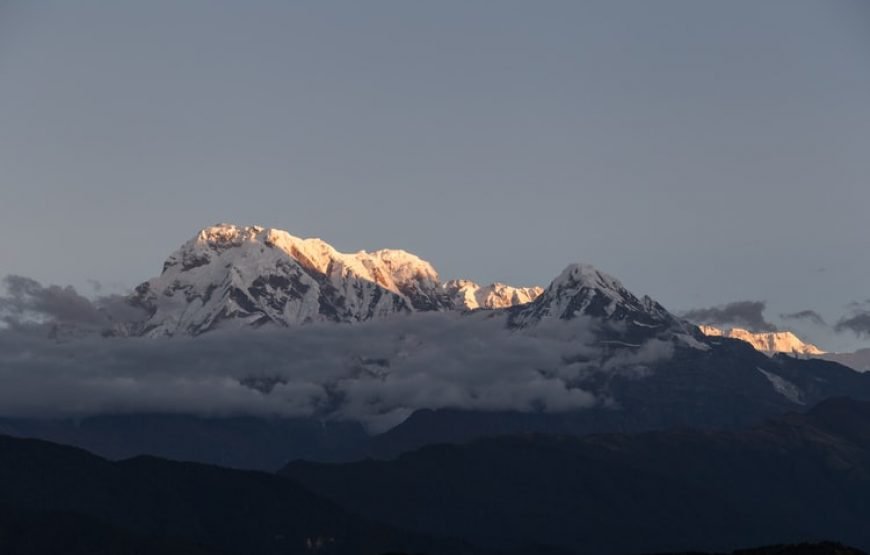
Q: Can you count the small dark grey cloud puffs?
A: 3